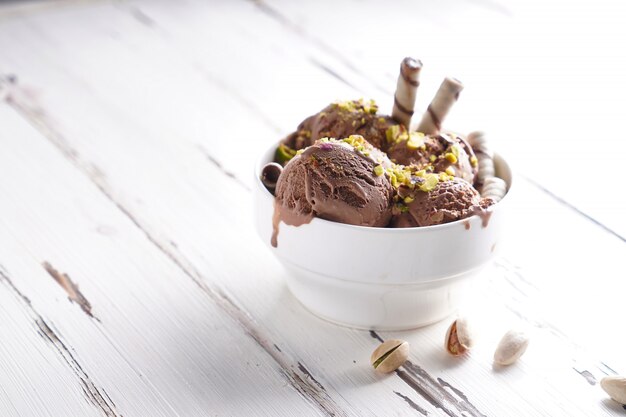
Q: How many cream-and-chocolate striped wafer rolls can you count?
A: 2